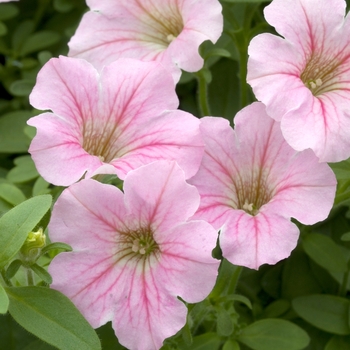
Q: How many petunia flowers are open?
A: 5